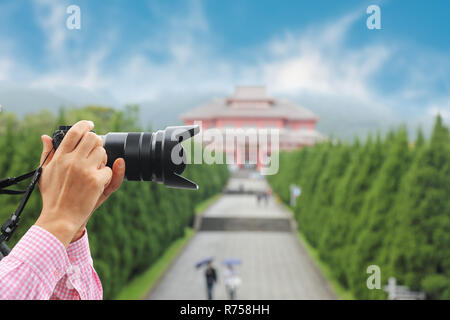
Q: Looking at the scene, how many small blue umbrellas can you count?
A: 2